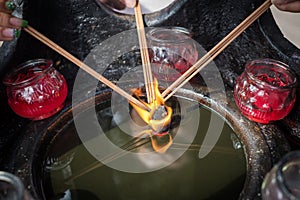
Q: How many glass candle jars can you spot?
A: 5